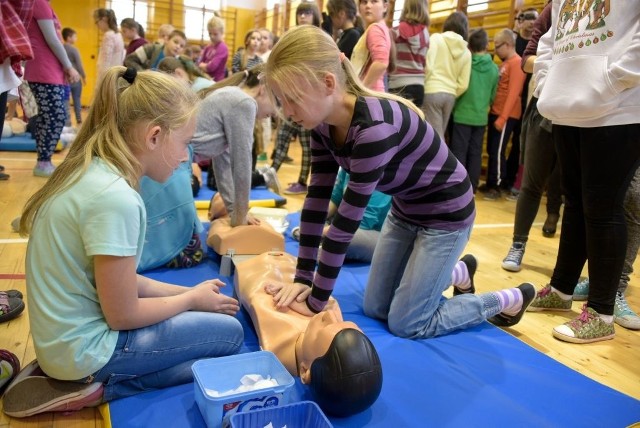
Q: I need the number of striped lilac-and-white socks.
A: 2